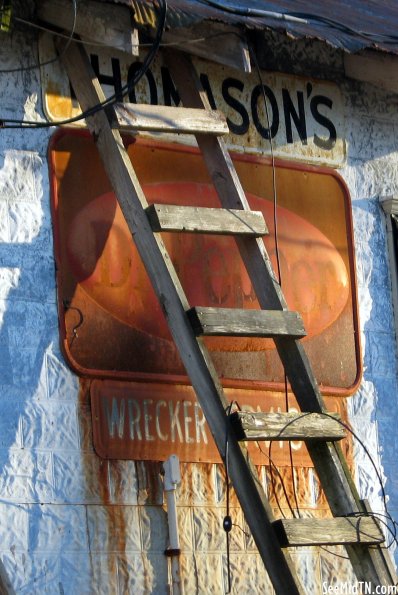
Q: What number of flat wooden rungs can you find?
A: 5